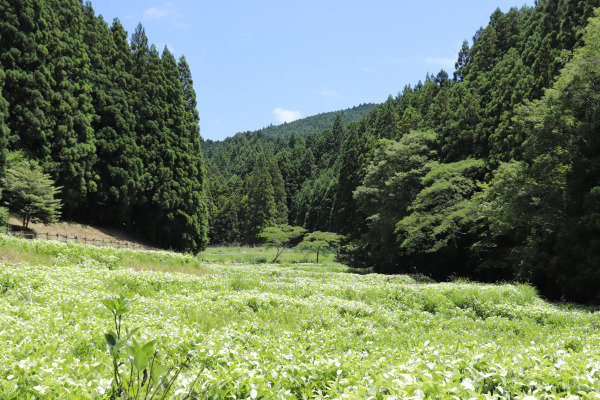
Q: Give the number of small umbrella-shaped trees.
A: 2